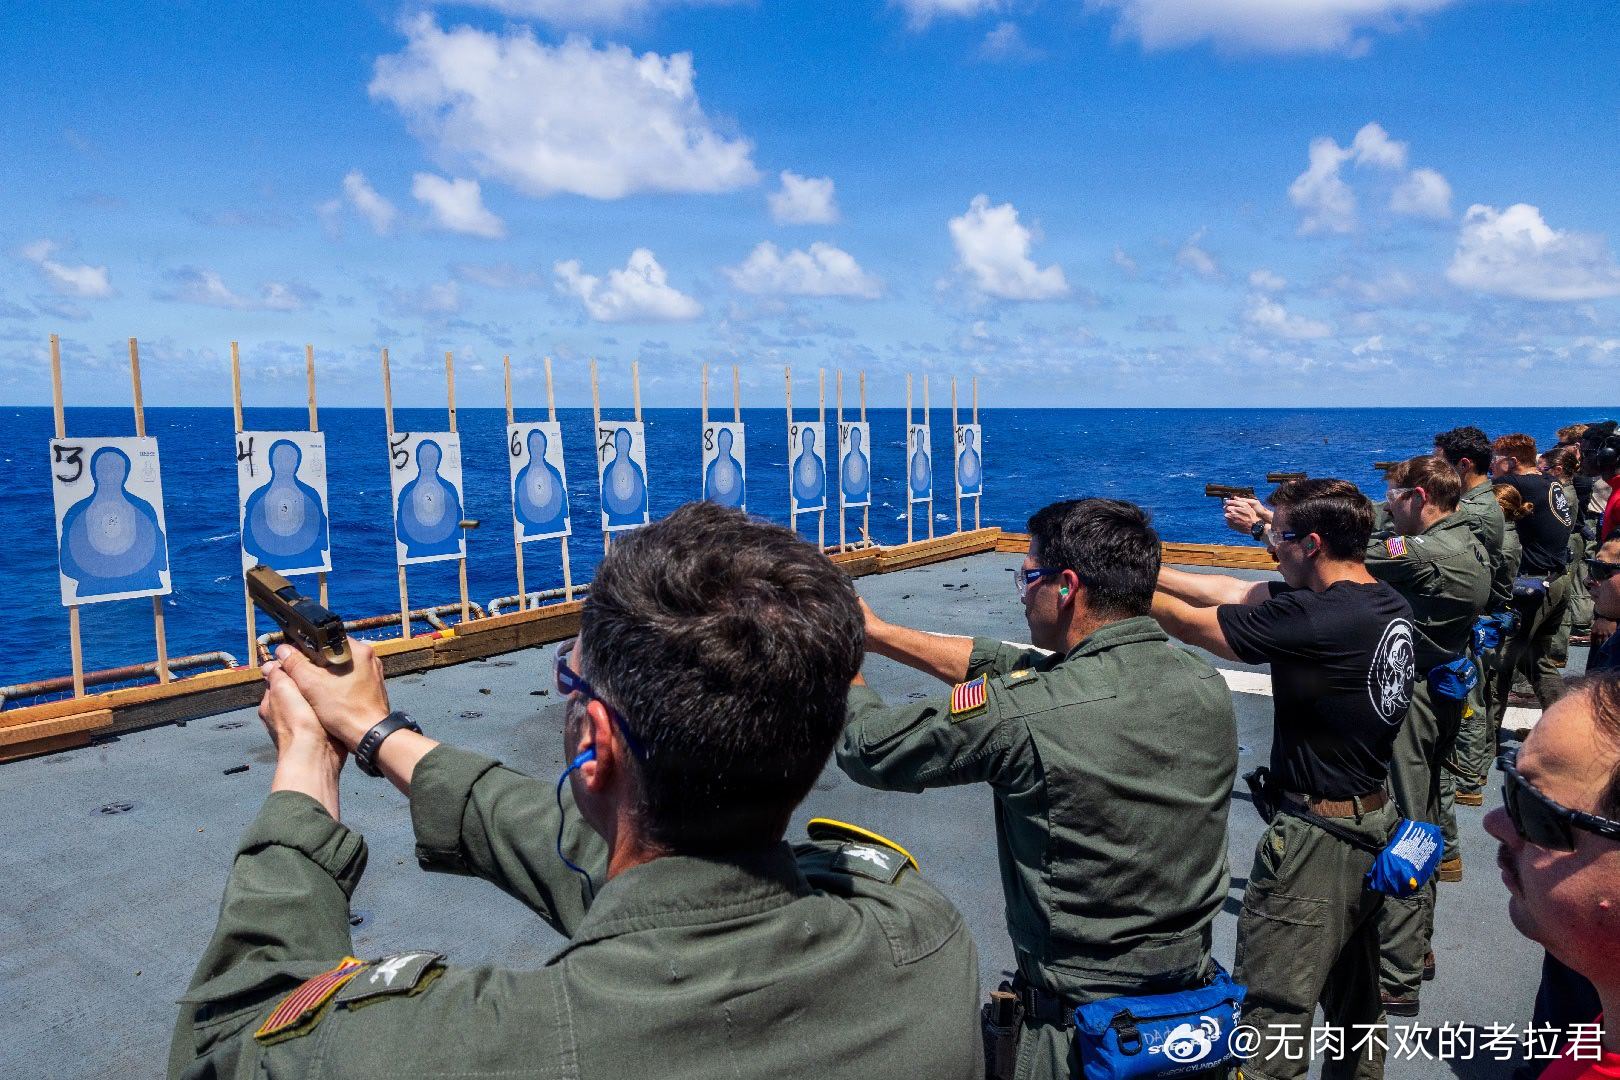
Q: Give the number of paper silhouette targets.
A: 10